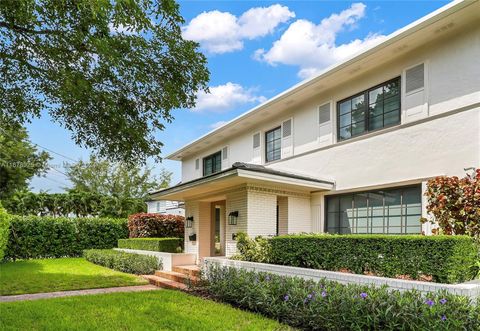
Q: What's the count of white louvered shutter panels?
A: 6